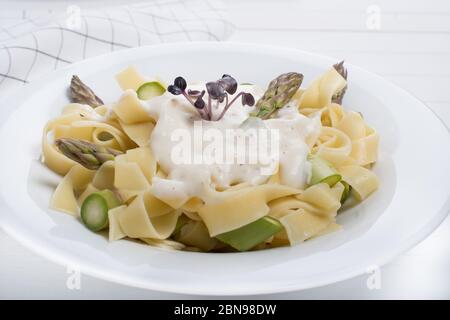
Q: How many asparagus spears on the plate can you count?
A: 4